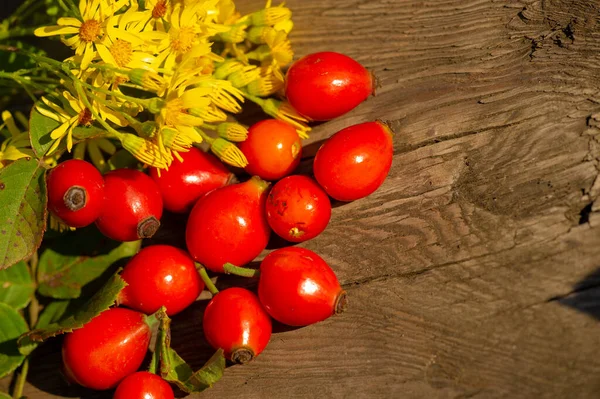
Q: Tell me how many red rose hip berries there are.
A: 13